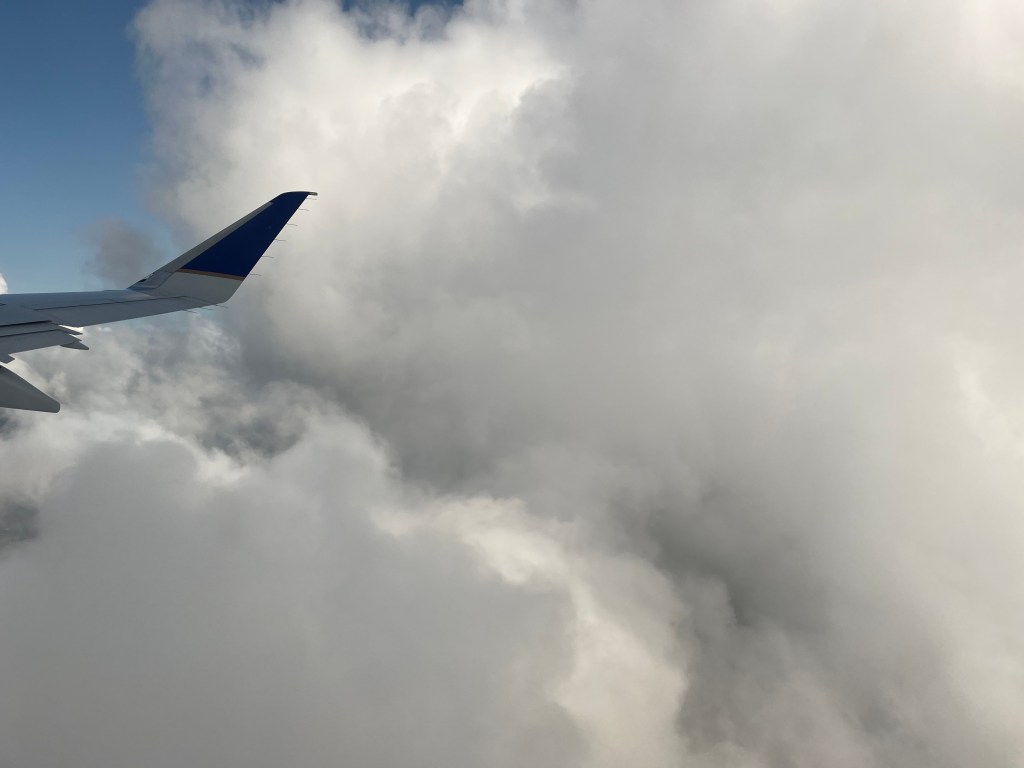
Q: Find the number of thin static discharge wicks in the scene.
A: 9